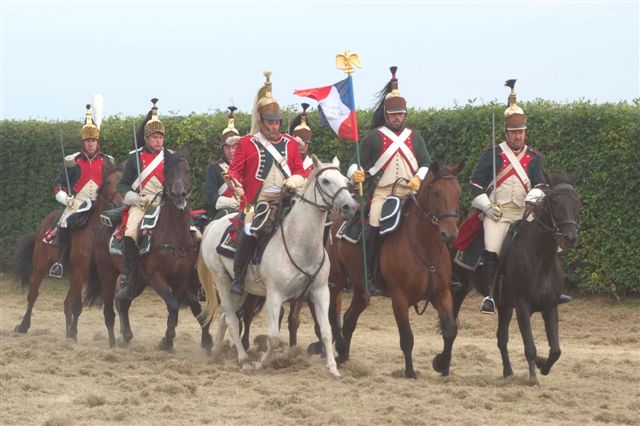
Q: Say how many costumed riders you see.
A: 7